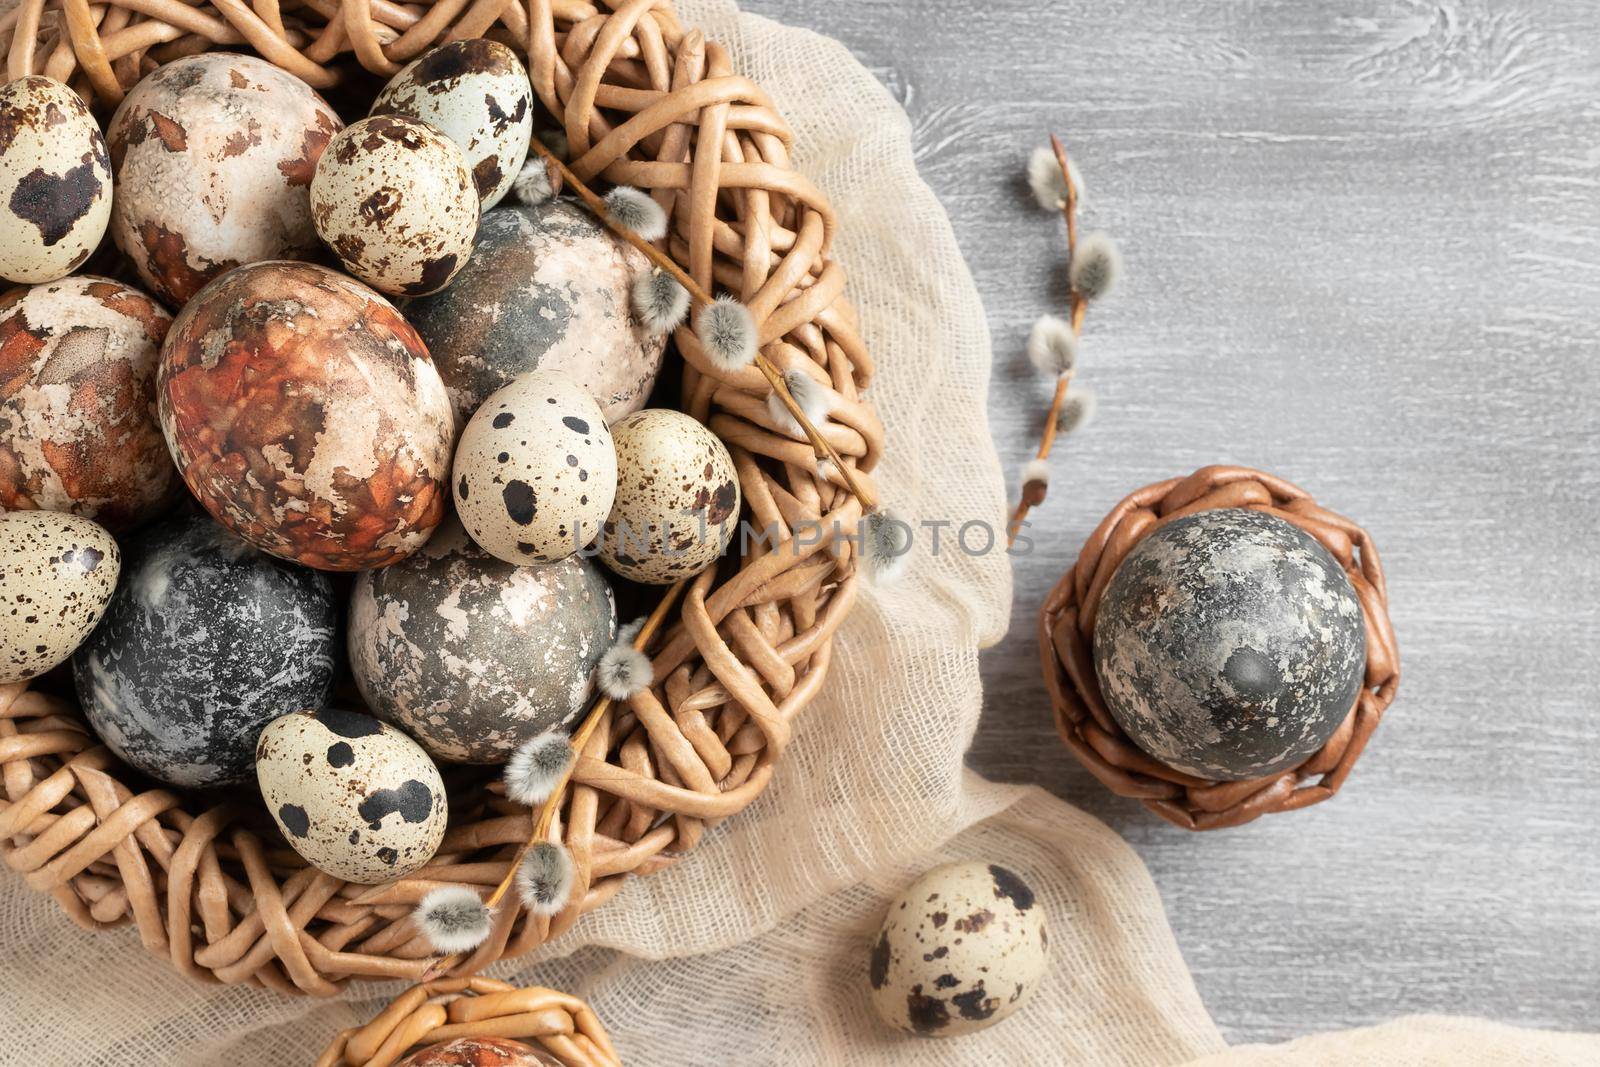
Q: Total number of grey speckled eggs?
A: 4